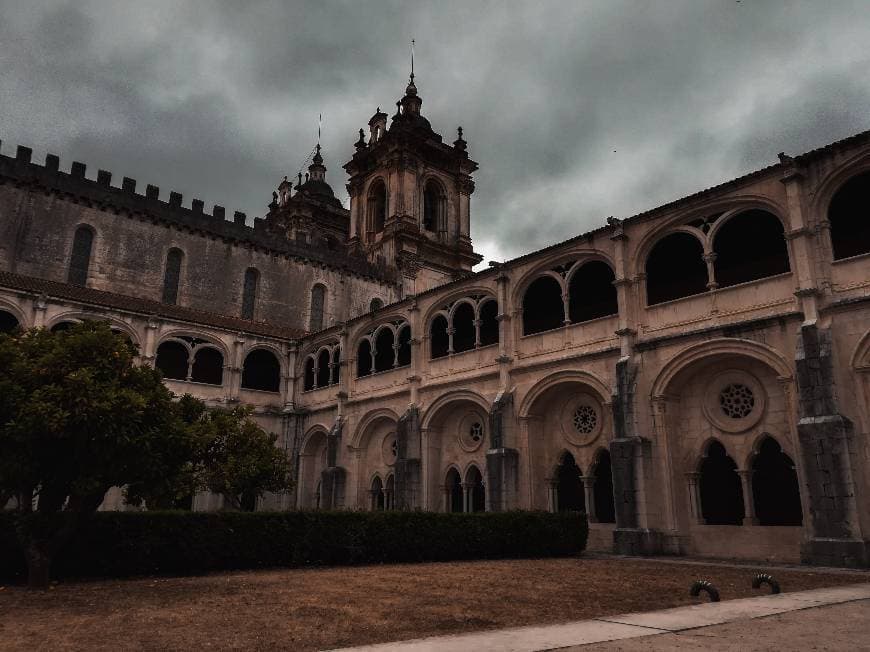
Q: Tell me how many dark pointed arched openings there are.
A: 8